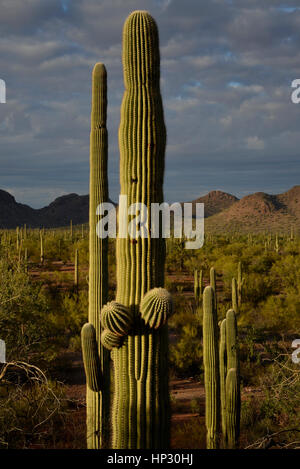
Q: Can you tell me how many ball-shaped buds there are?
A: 3